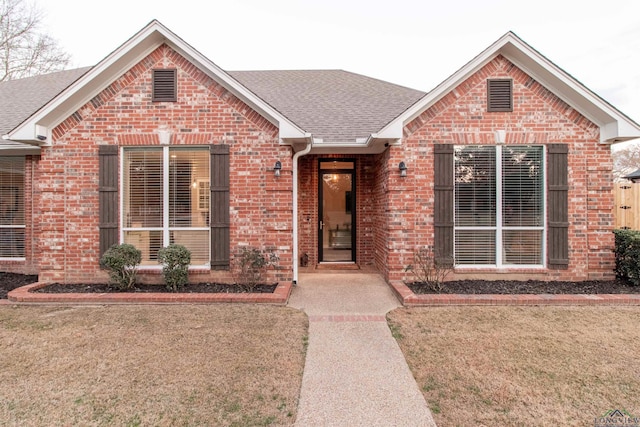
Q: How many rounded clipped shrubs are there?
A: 2